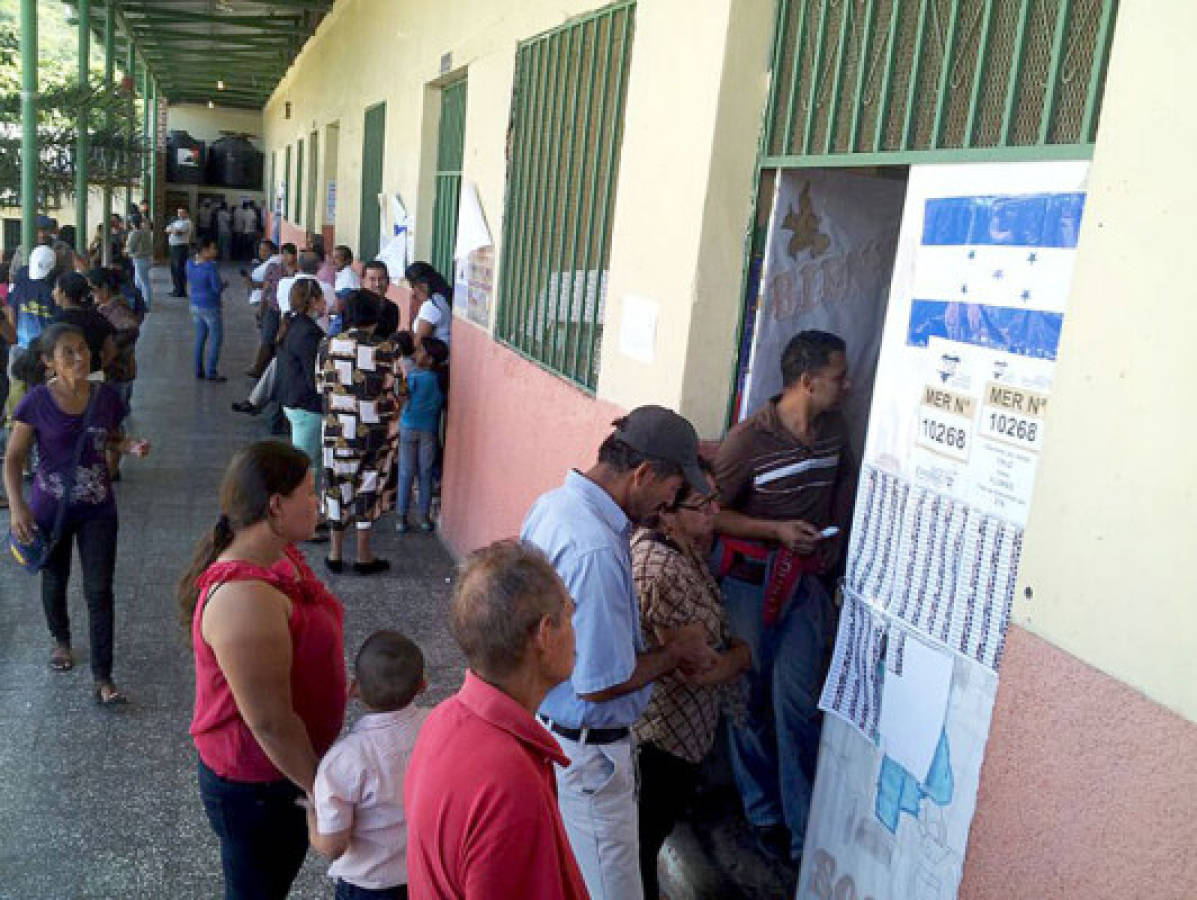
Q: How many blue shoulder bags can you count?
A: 1